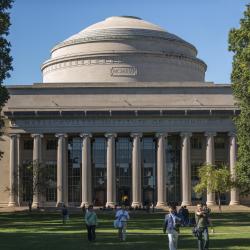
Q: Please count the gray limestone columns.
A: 10